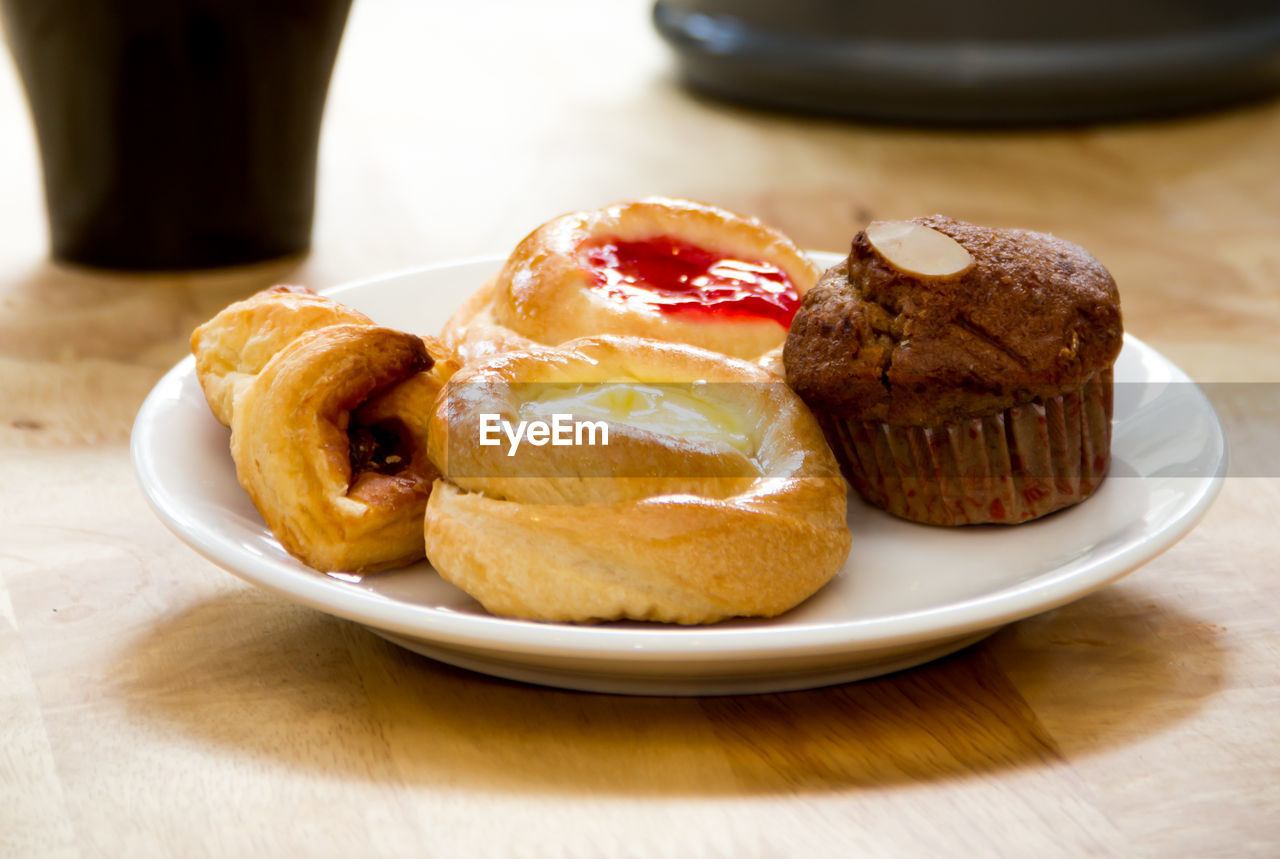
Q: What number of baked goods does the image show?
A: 4